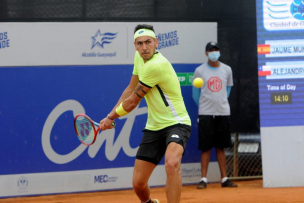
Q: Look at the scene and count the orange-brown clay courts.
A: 1